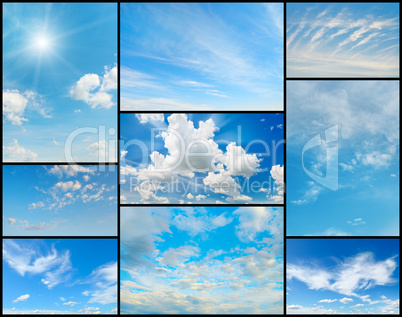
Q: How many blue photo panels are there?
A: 9